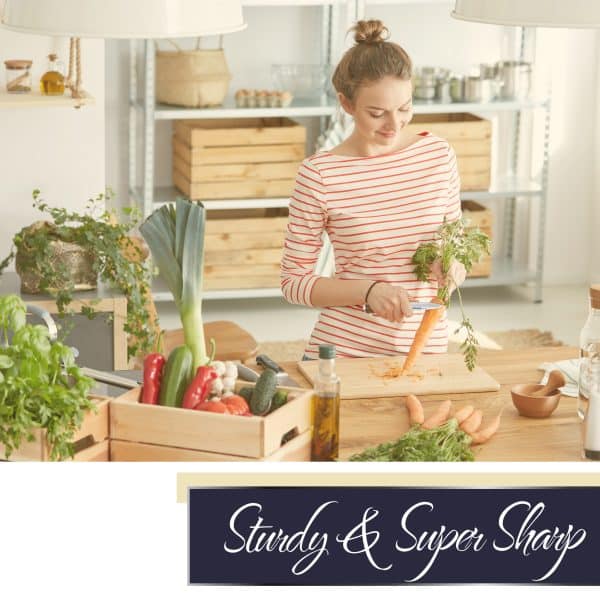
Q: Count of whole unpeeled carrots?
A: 5